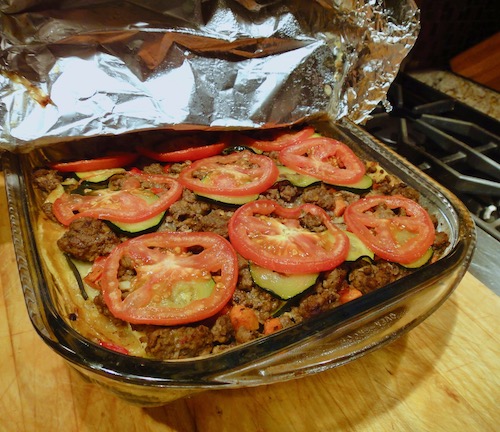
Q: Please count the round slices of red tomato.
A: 9